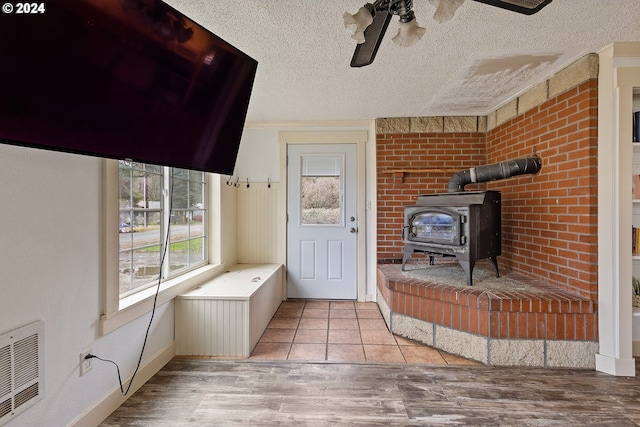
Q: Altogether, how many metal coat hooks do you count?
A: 4